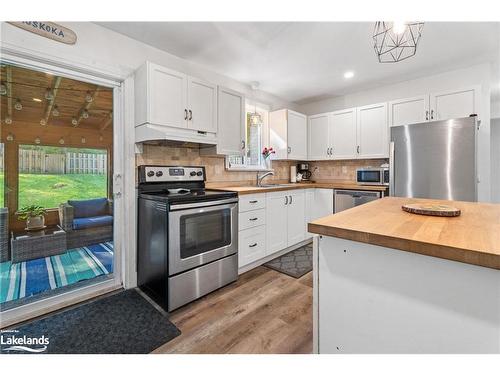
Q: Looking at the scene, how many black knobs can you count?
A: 4